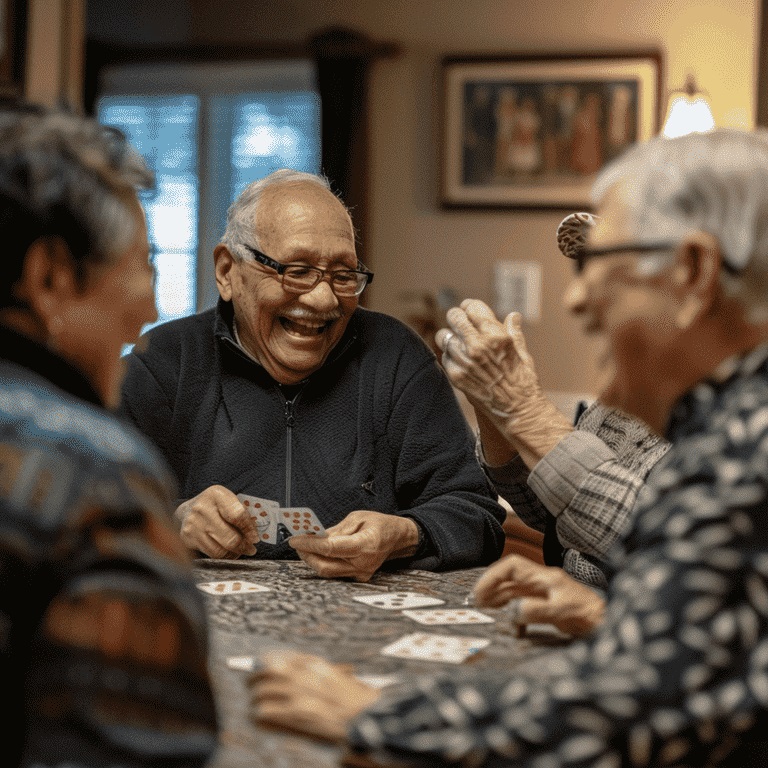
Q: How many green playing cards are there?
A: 0